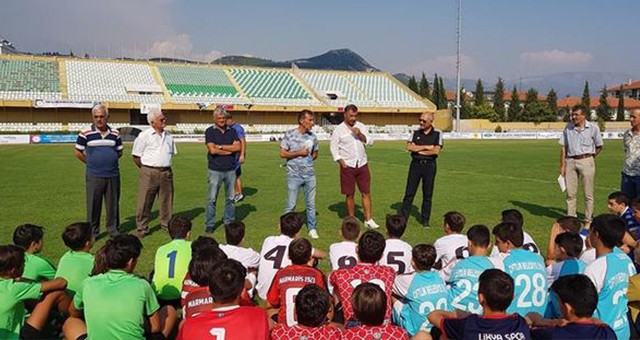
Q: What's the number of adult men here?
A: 9